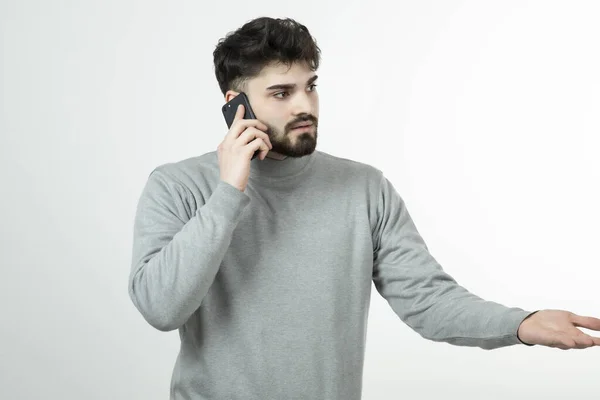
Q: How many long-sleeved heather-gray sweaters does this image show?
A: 1